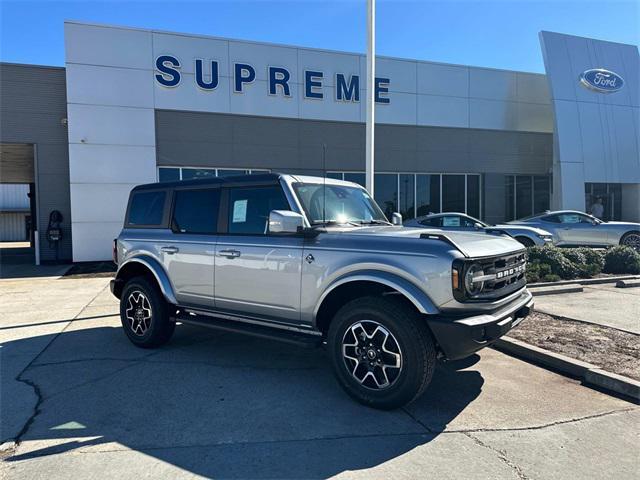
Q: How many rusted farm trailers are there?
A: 0